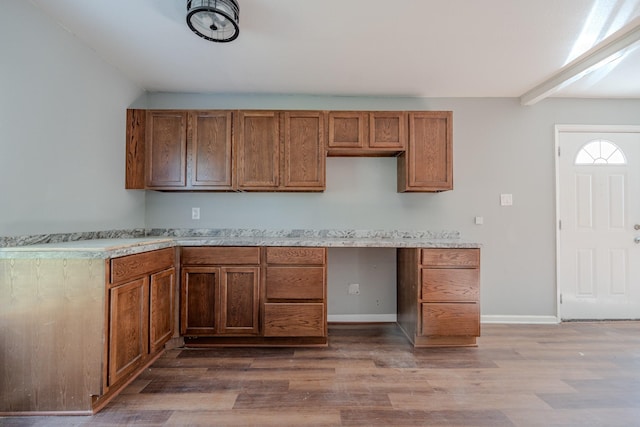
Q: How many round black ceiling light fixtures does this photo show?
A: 1